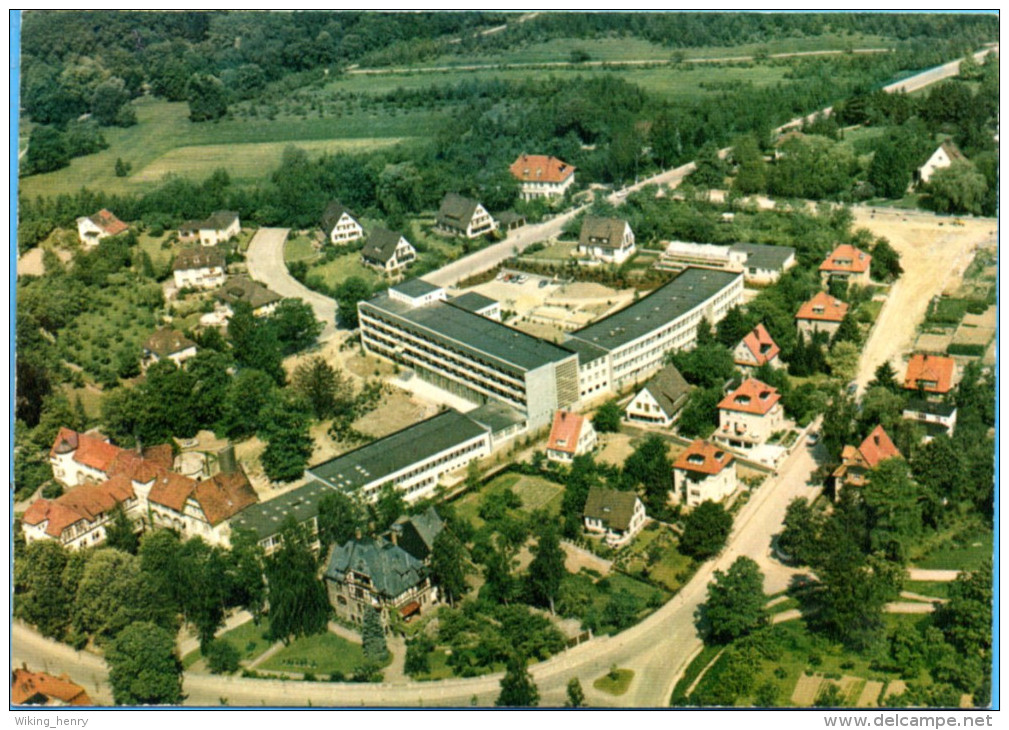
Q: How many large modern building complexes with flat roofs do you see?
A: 1